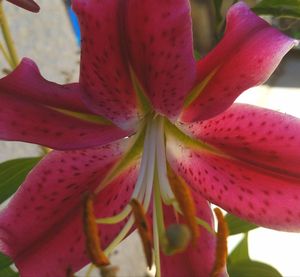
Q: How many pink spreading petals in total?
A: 6